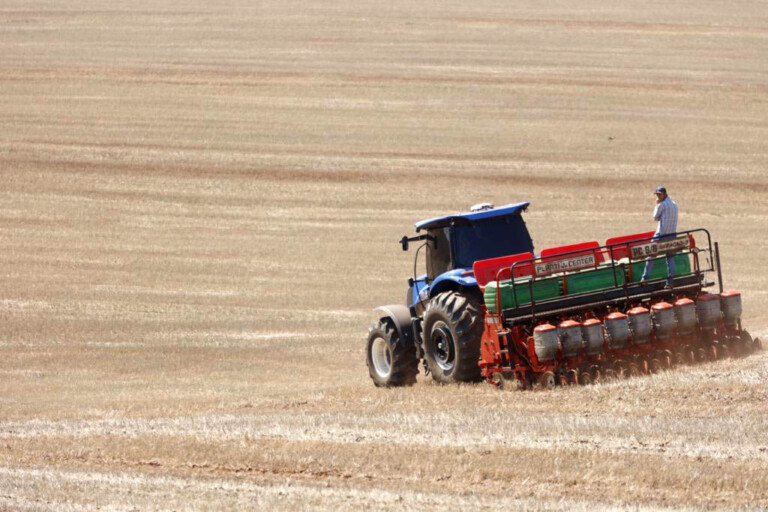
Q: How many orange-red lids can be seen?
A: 9